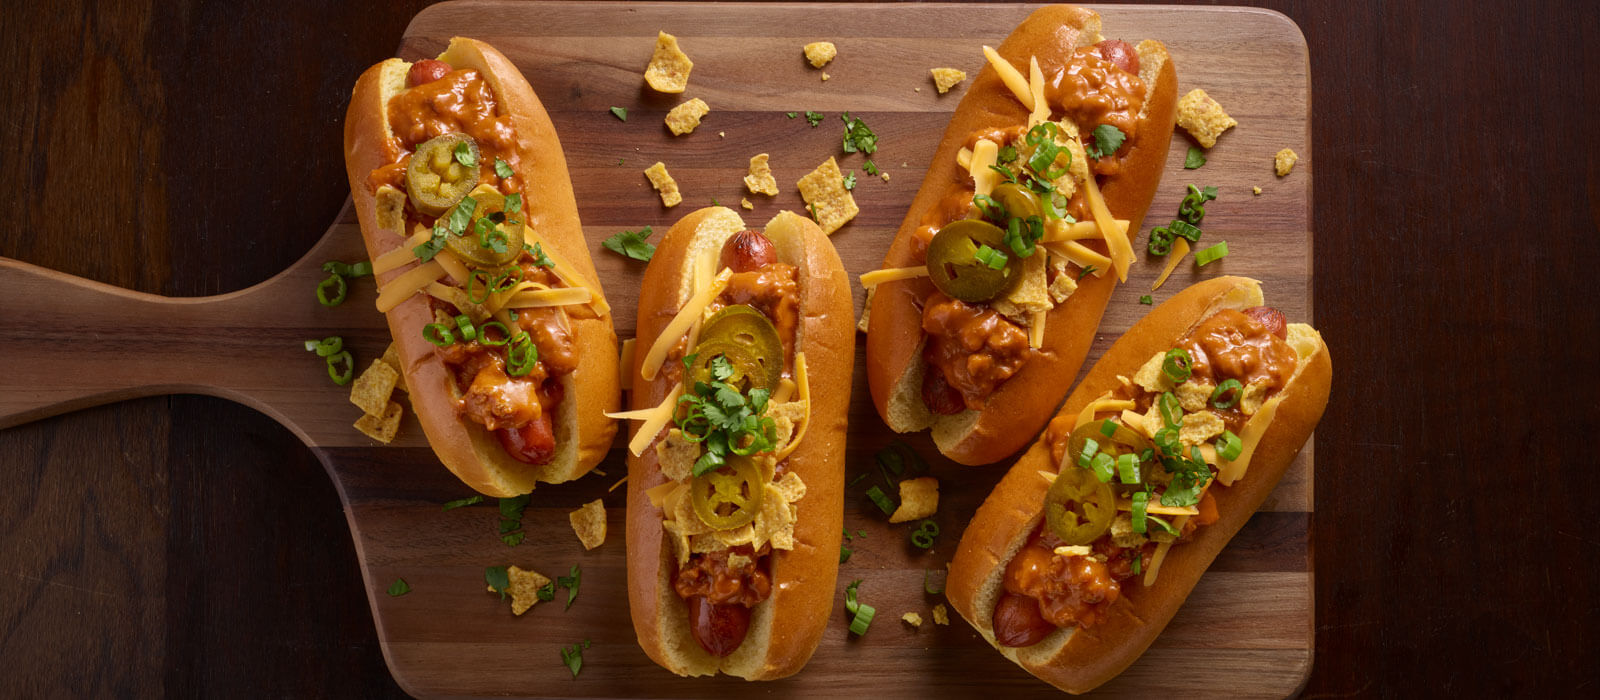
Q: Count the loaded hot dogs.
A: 4